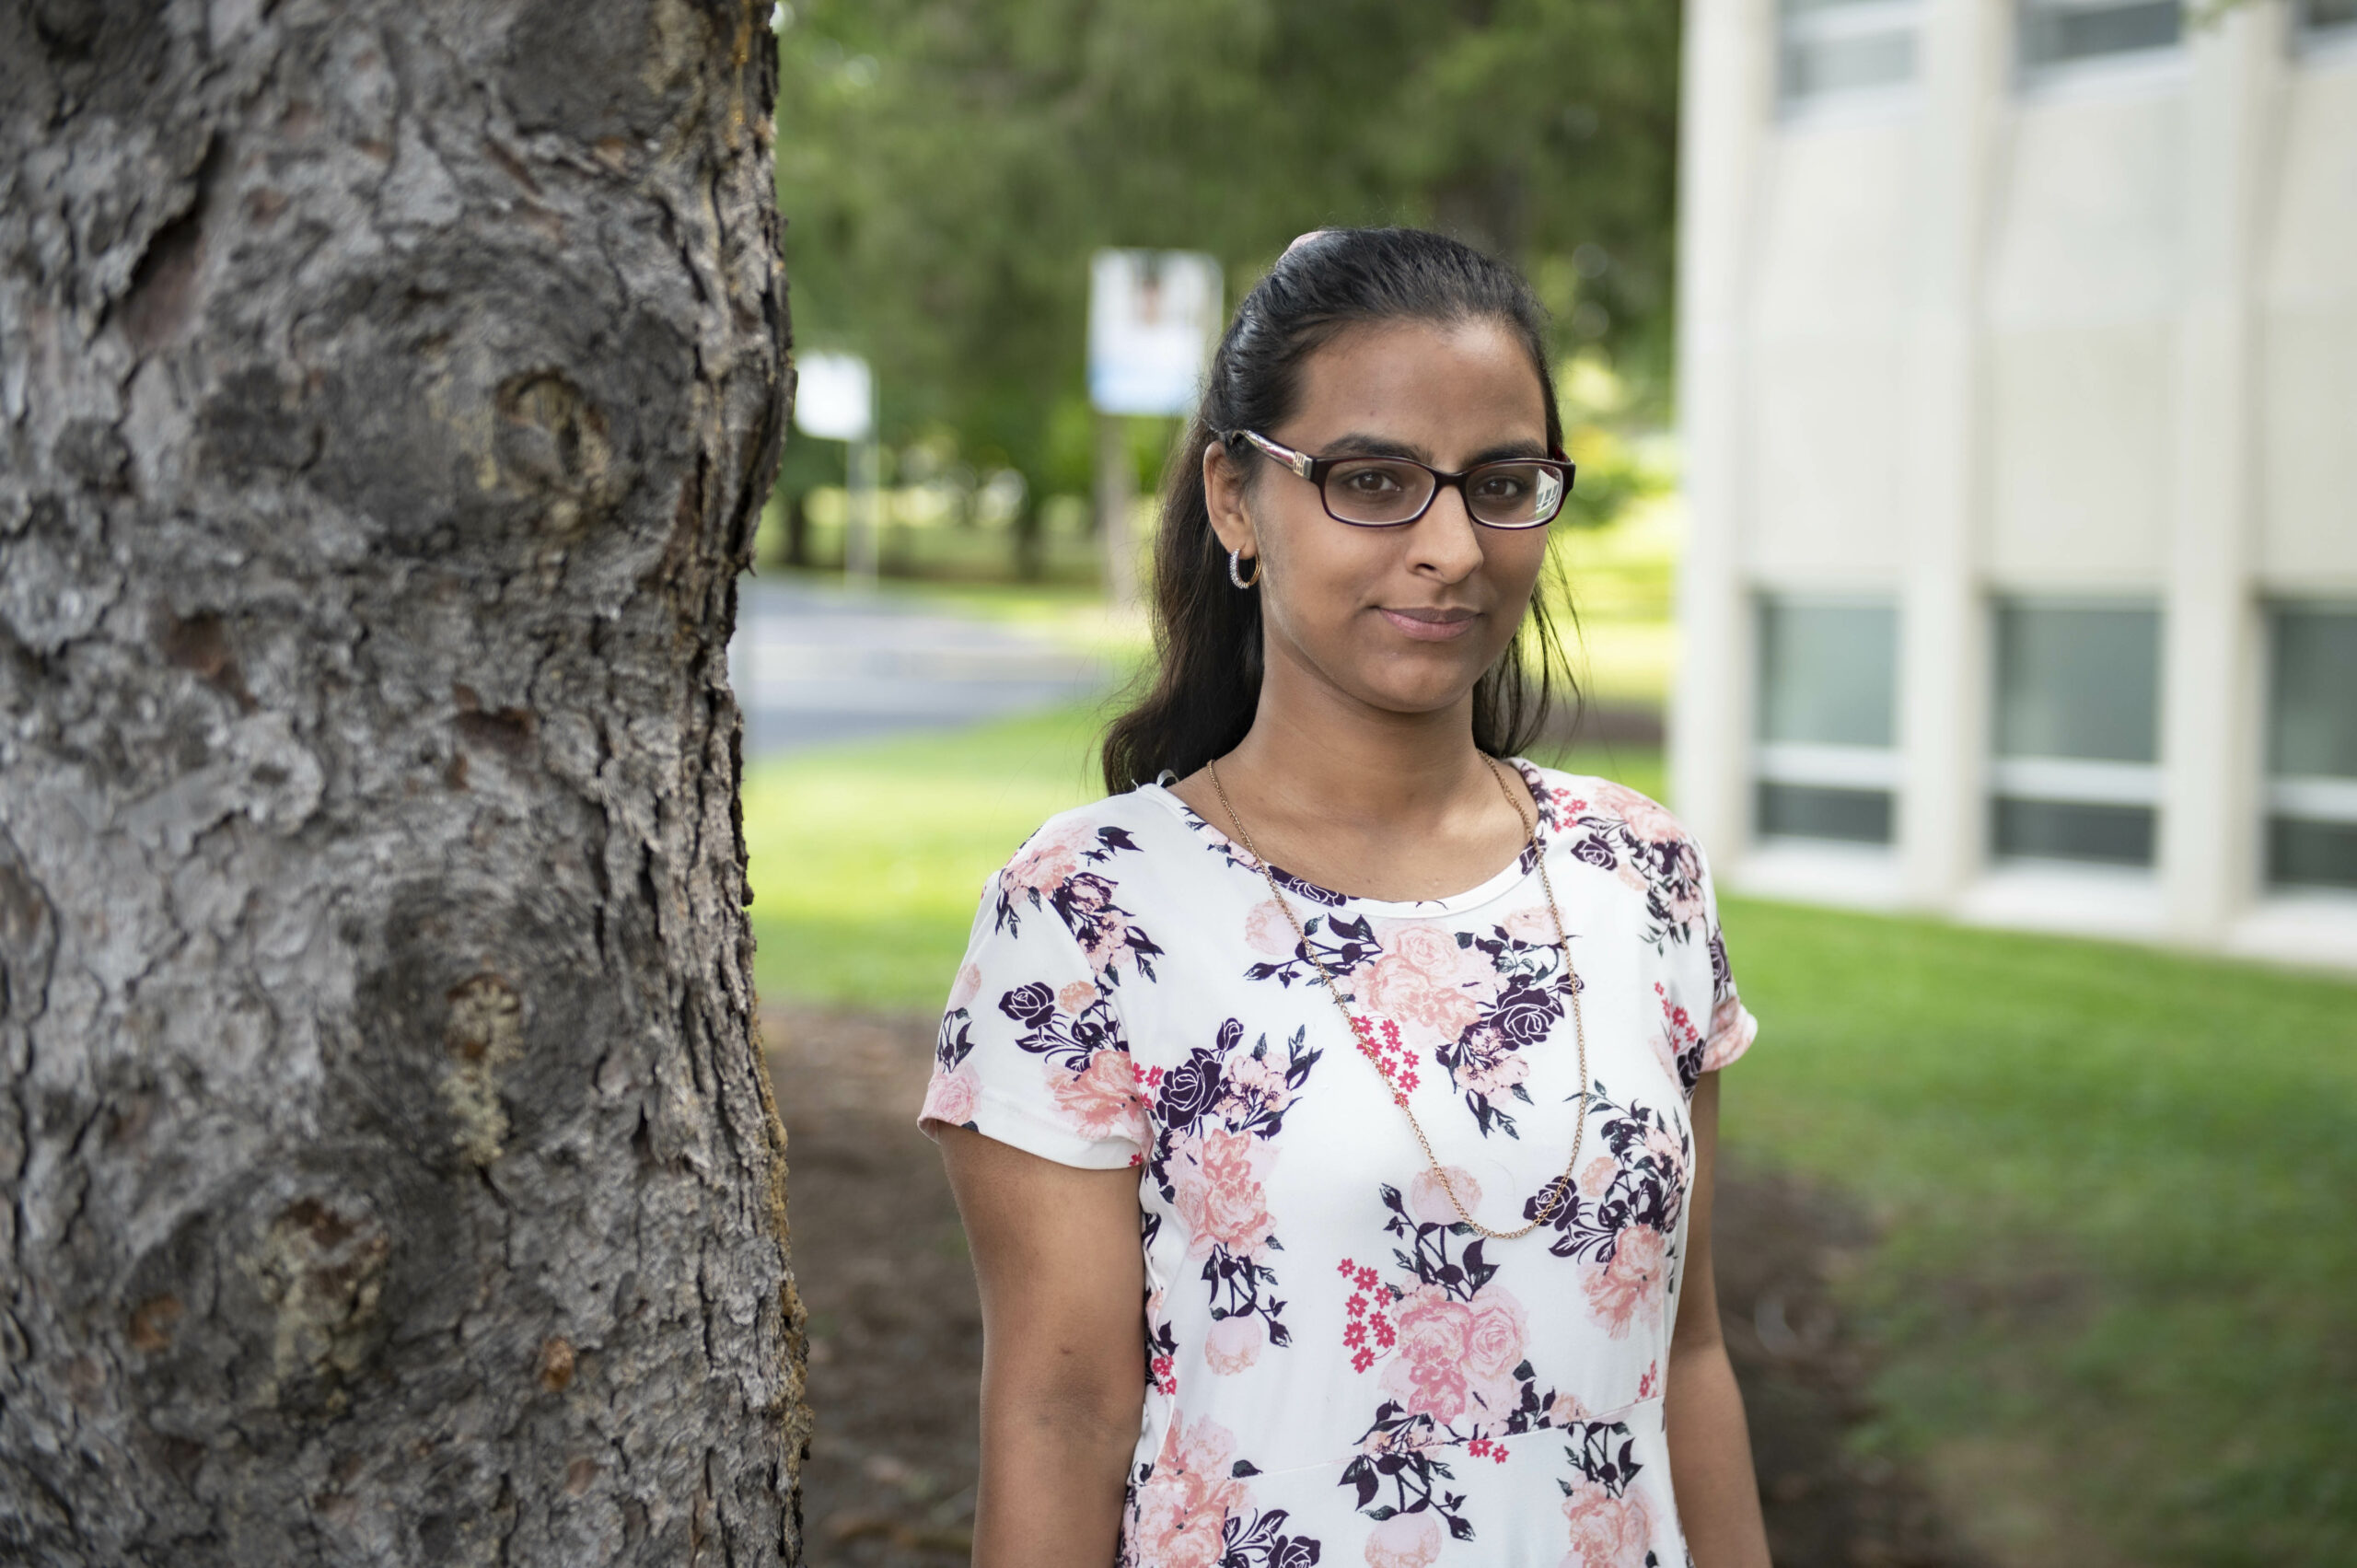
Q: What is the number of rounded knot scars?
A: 3